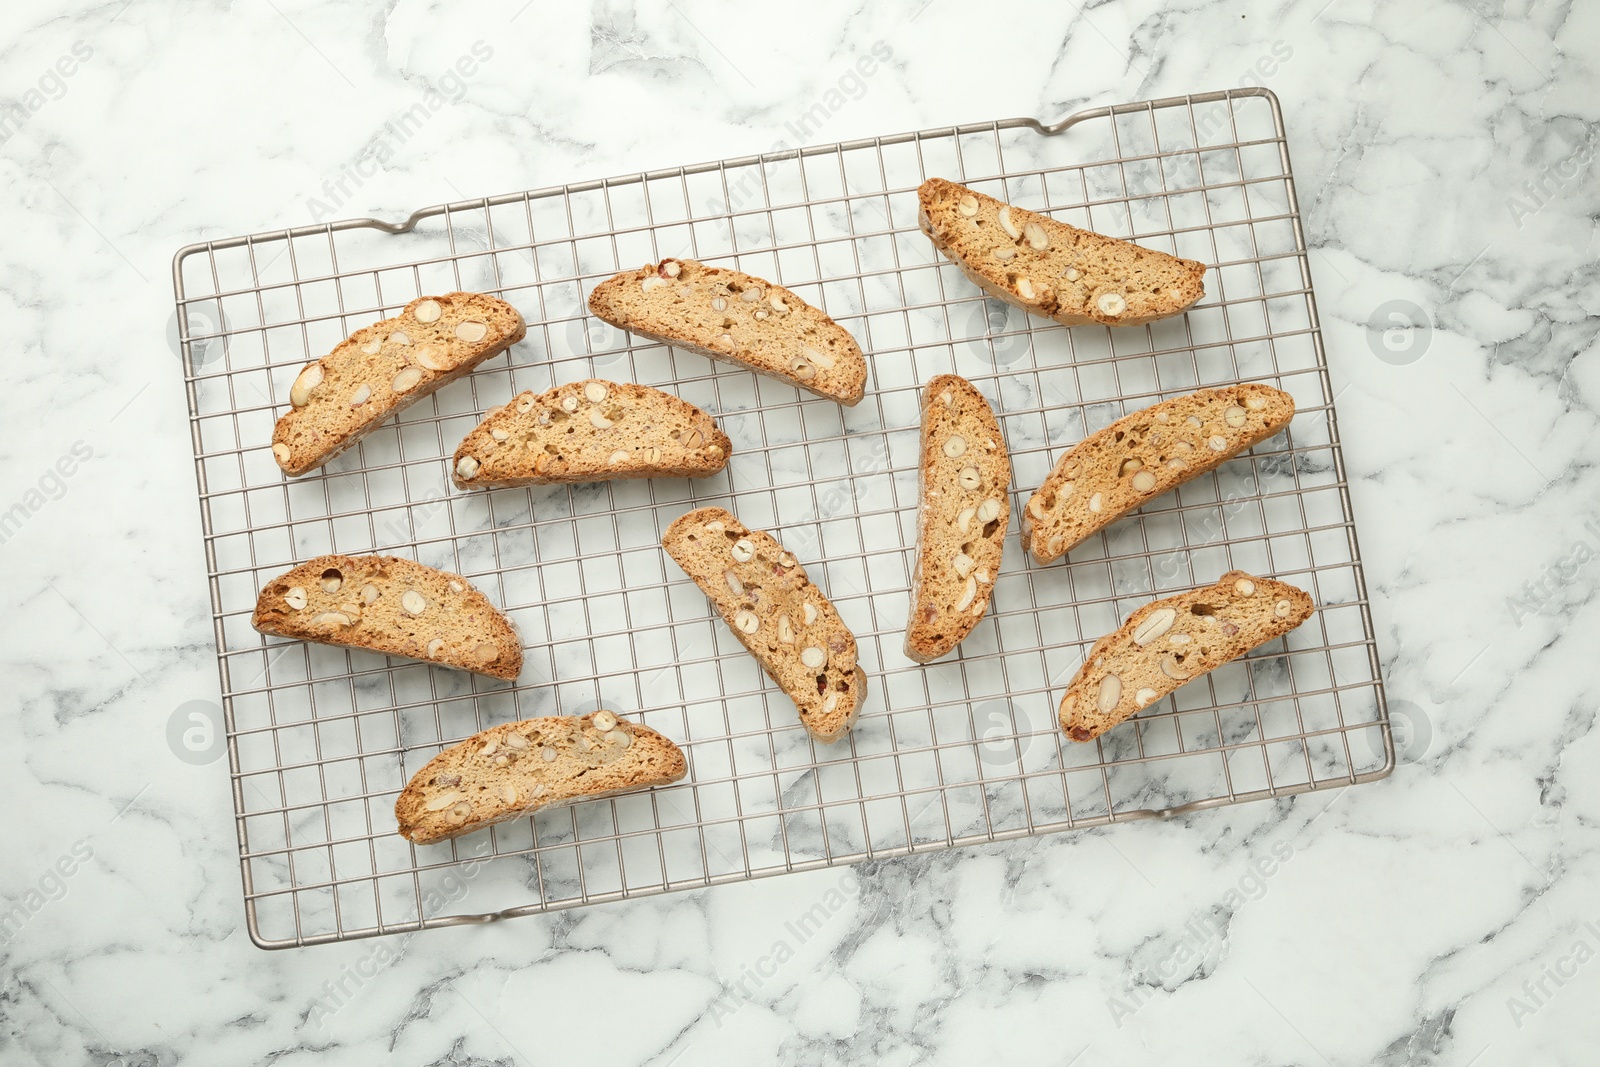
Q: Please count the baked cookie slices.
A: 10